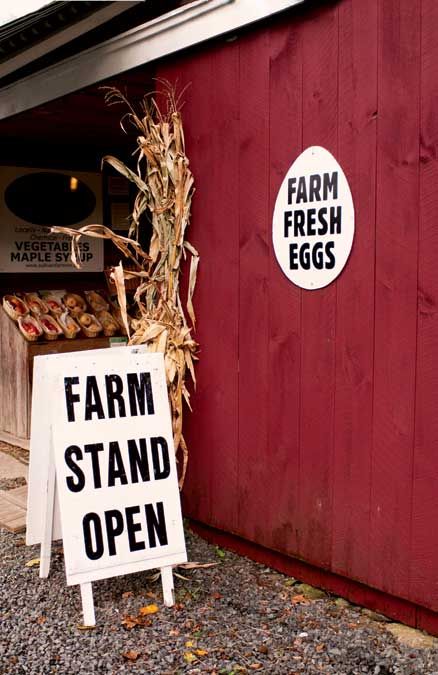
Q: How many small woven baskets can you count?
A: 11